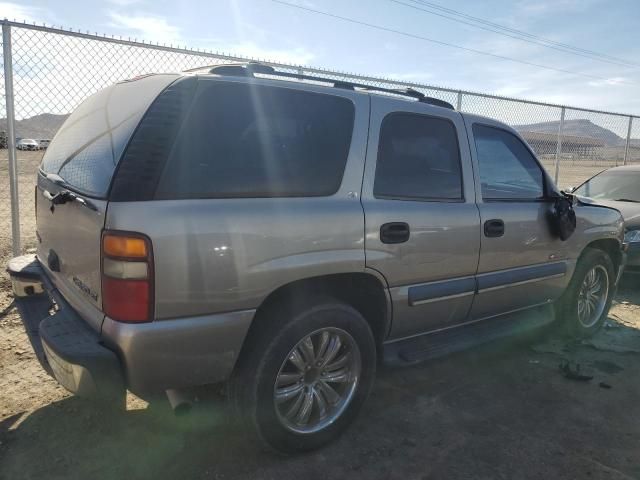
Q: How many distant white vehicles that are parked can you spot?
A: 2